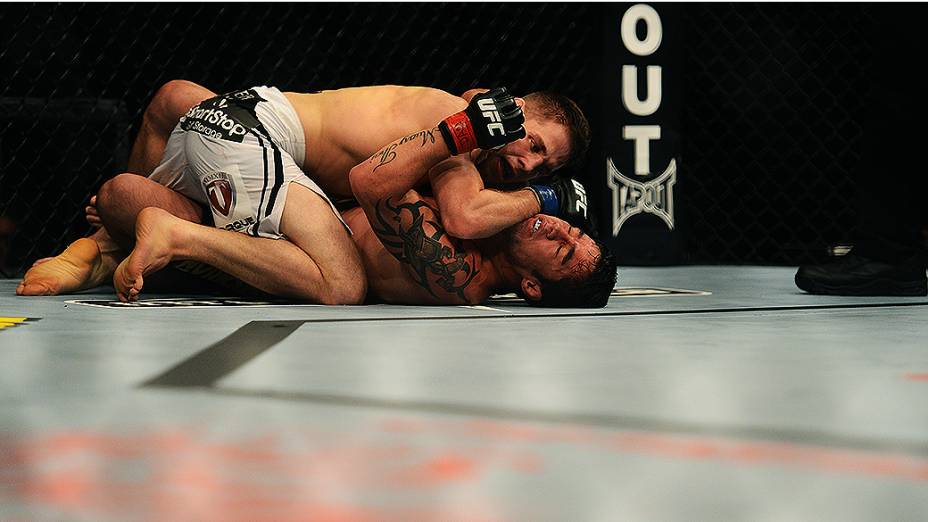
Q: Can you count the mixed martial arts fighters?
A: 2